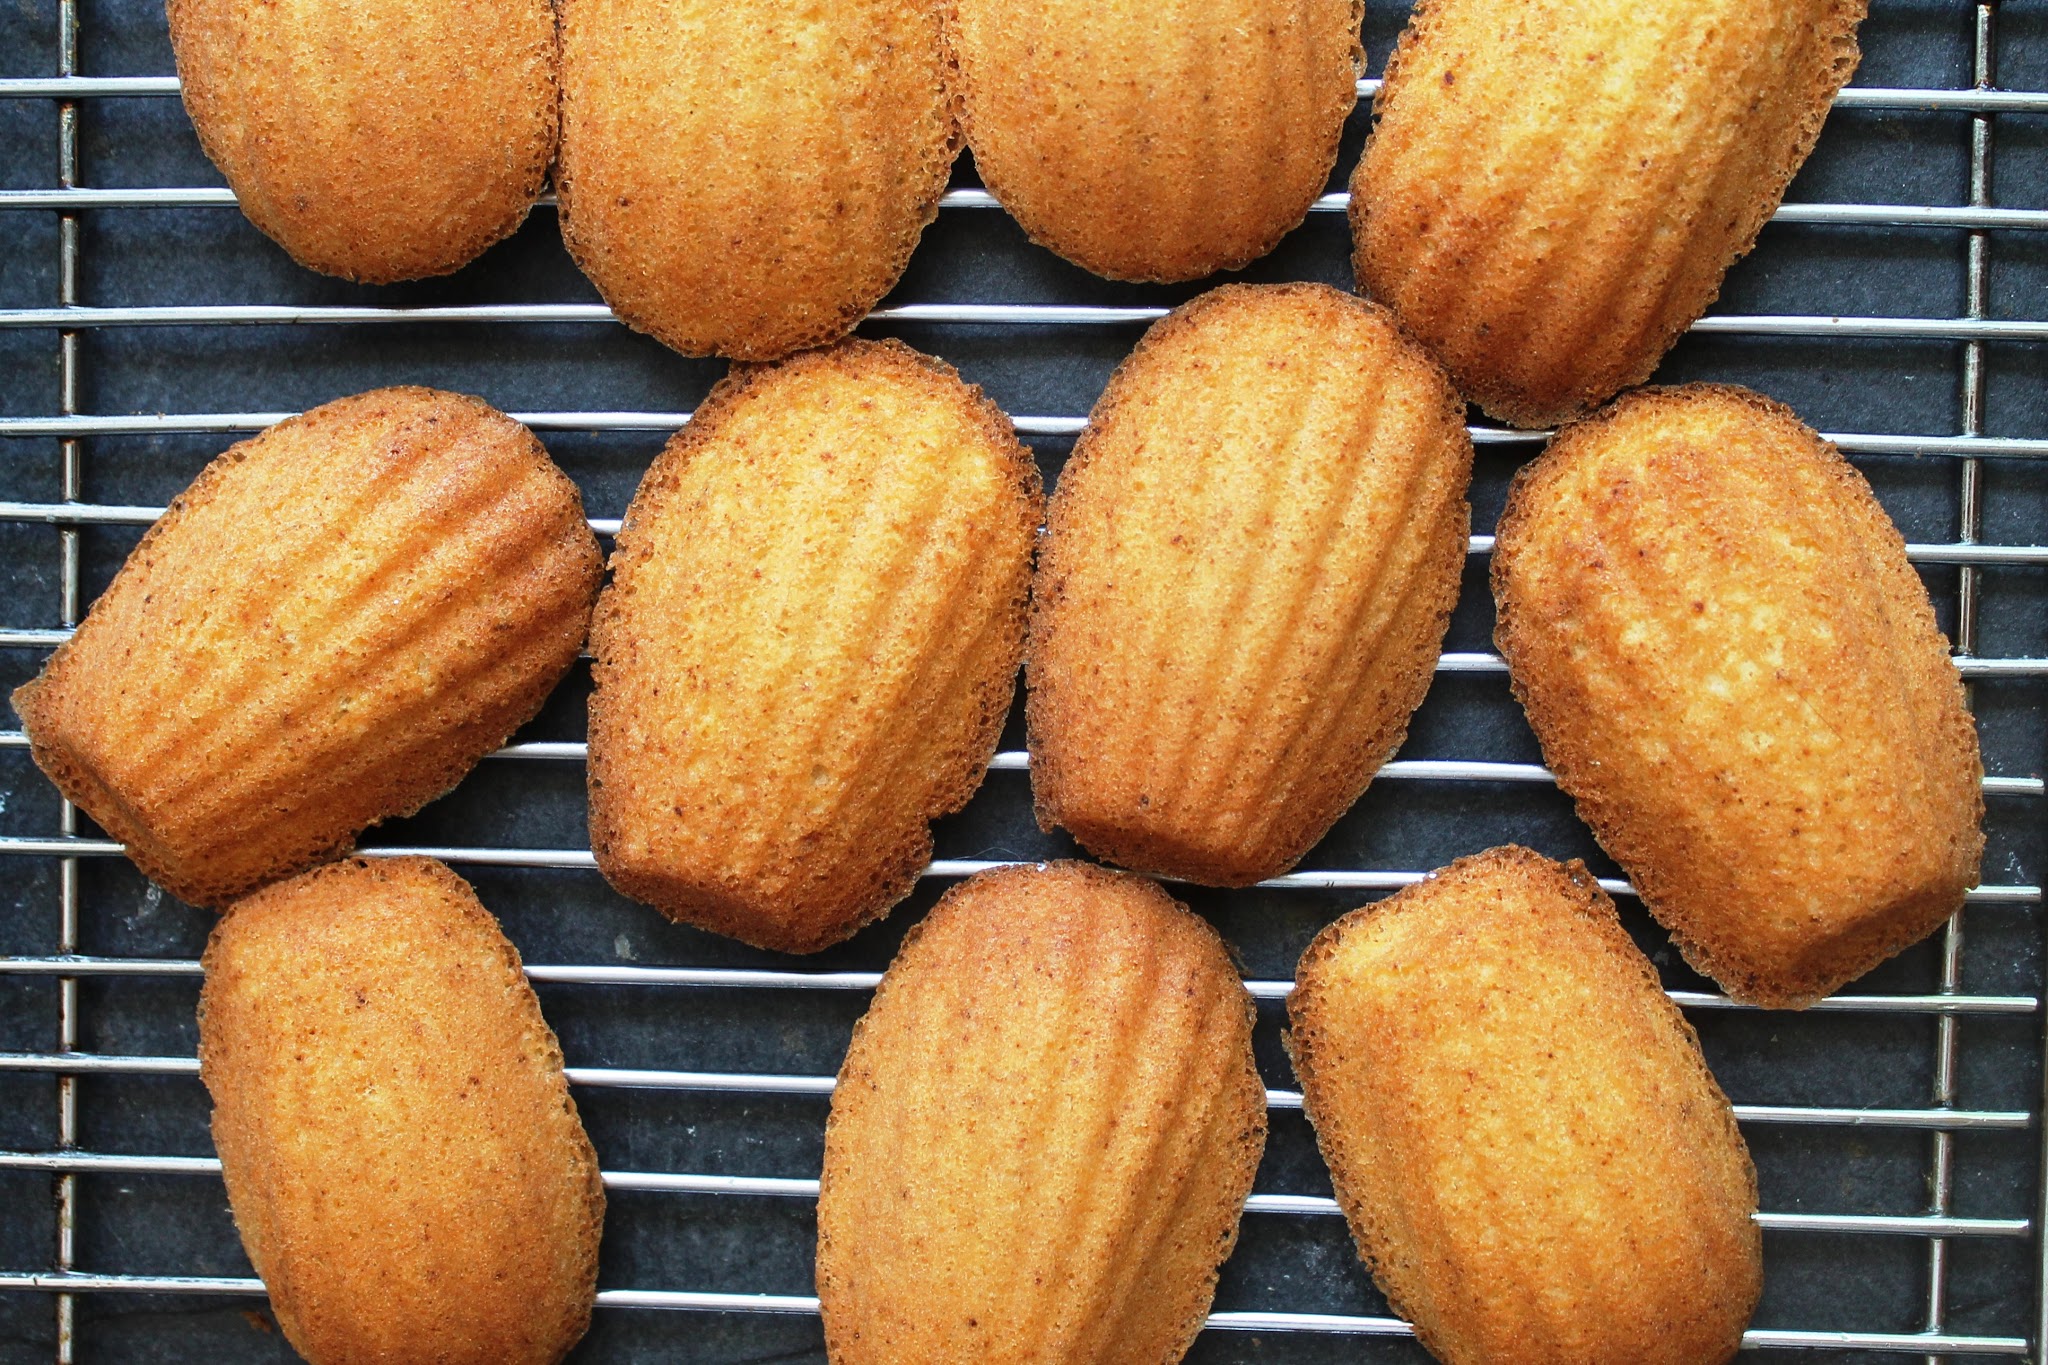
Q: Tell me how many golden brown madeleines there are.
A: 11